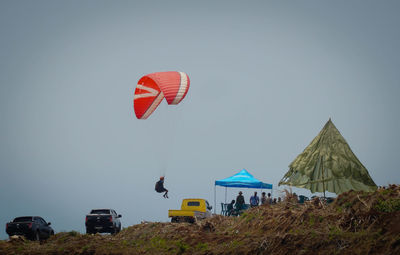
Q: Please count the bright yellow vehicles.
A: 1